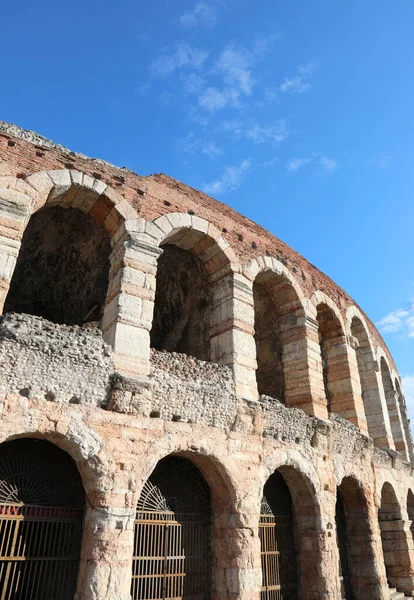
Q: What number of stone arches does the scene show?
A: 13